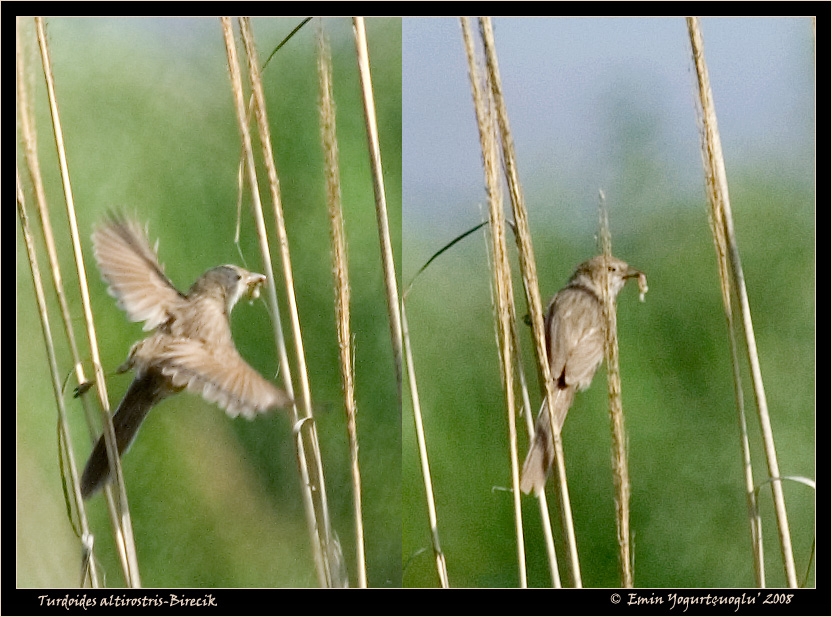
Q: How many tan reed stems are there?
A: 14